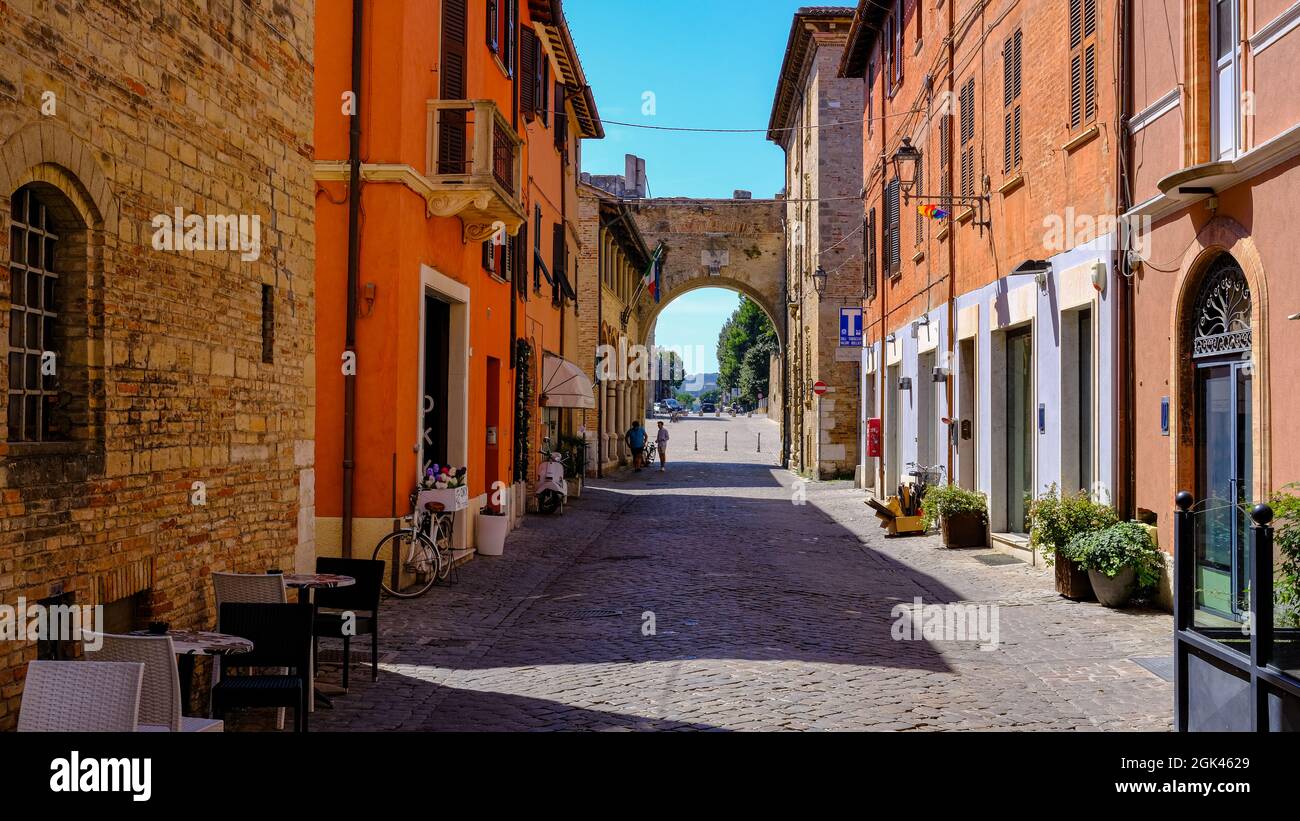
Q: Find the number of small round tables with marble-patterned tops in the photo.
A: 2